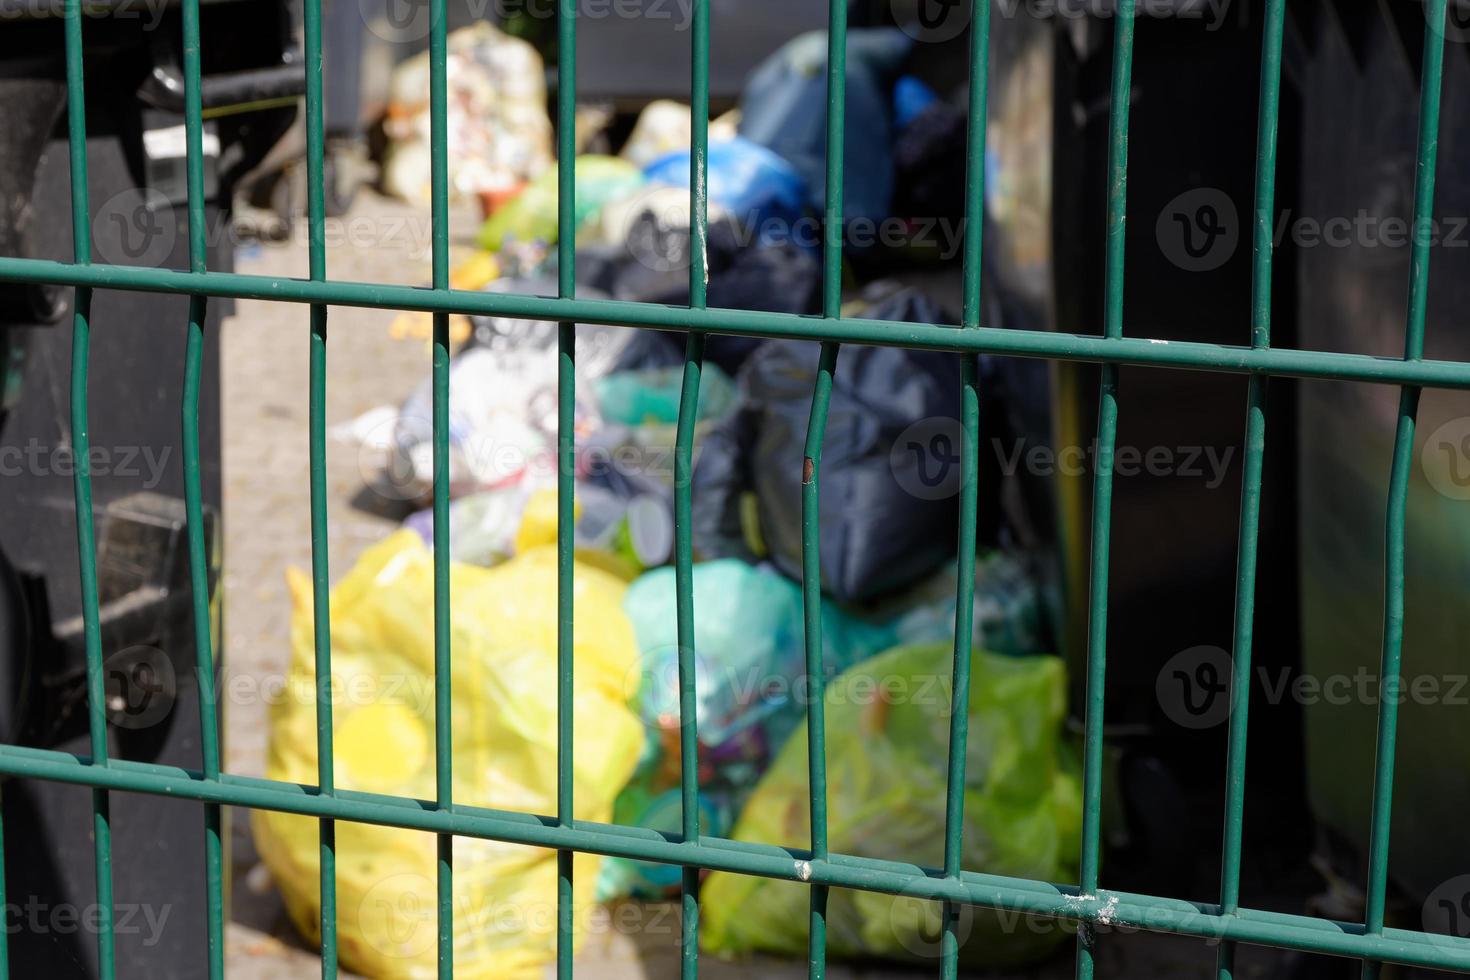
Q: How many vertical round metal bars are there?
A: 11